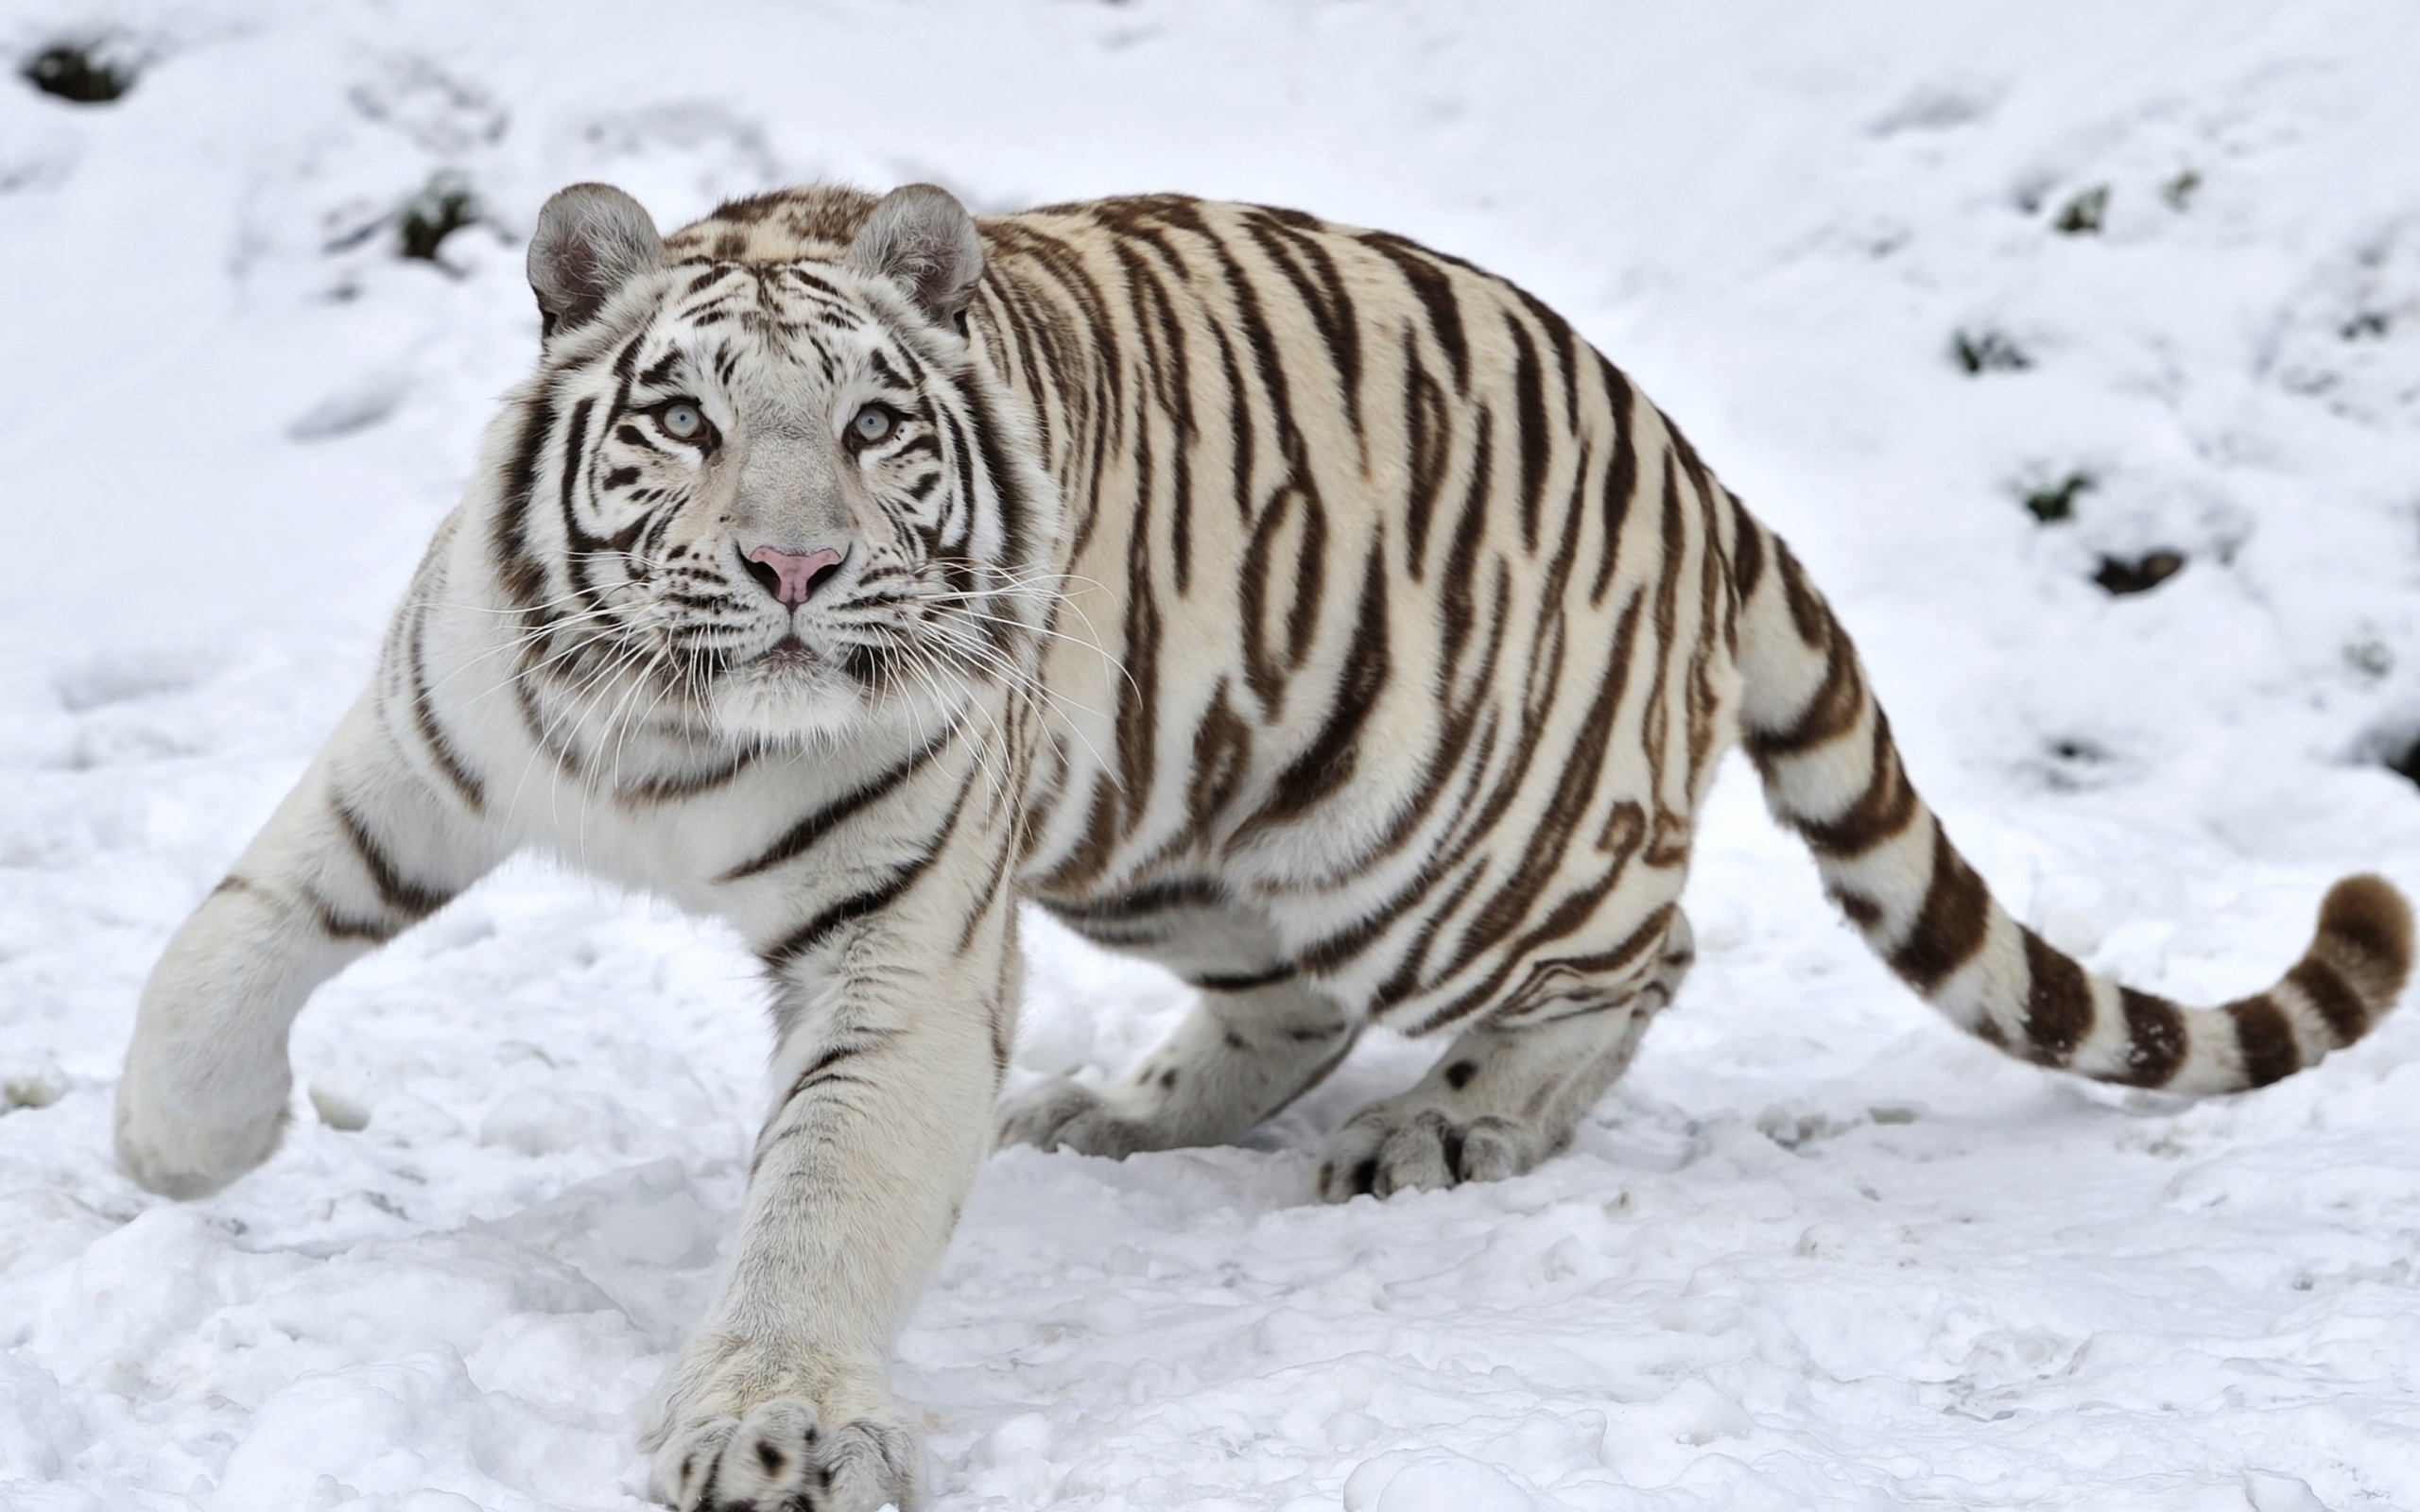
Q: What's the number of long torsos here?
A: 1